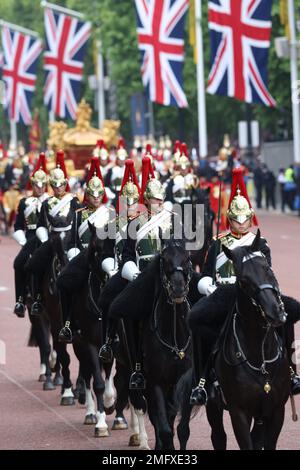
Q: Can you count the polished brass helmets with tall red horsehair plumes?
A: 11